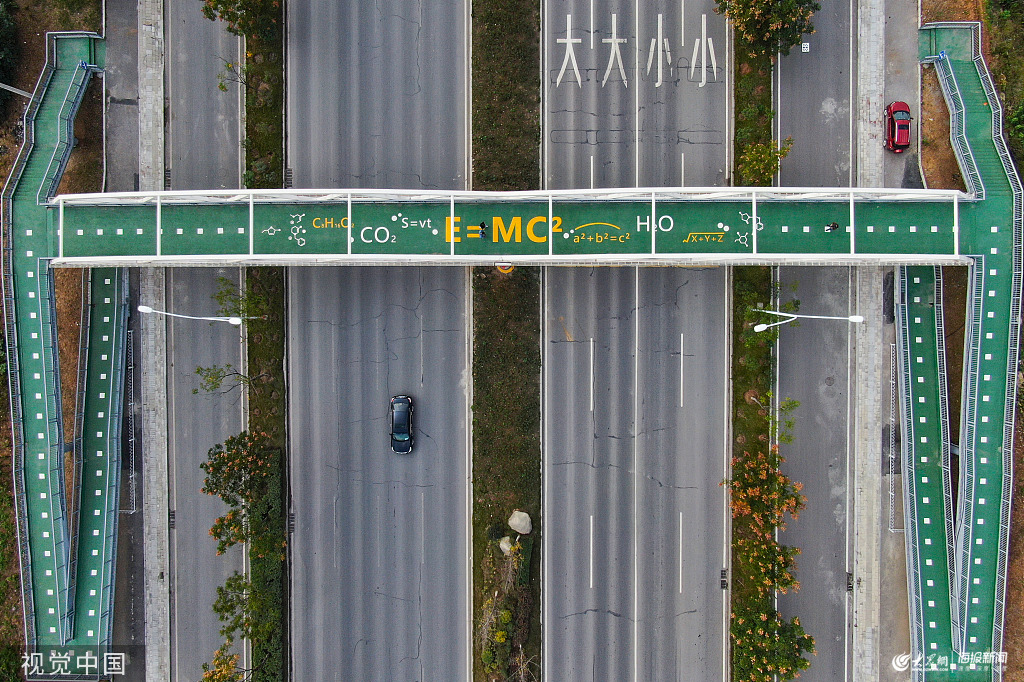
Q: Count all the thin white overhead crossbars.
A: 10